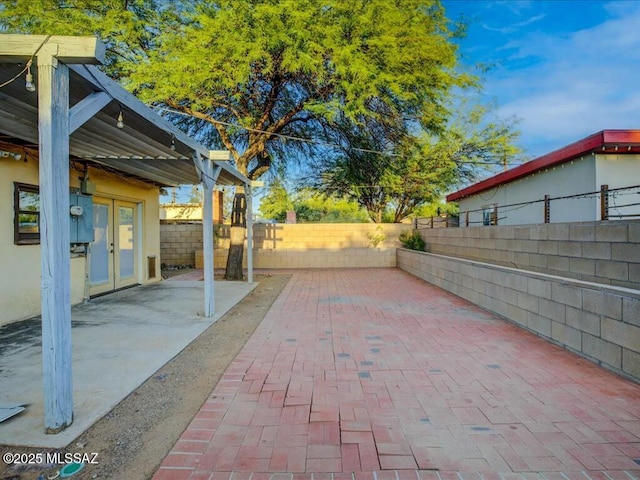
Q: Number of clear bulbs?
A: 3